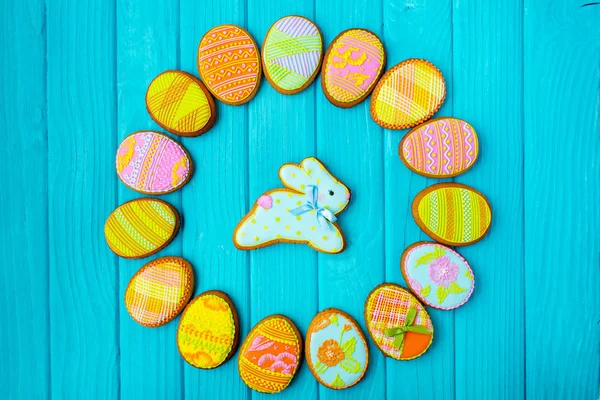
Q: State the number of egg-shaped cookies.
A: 15